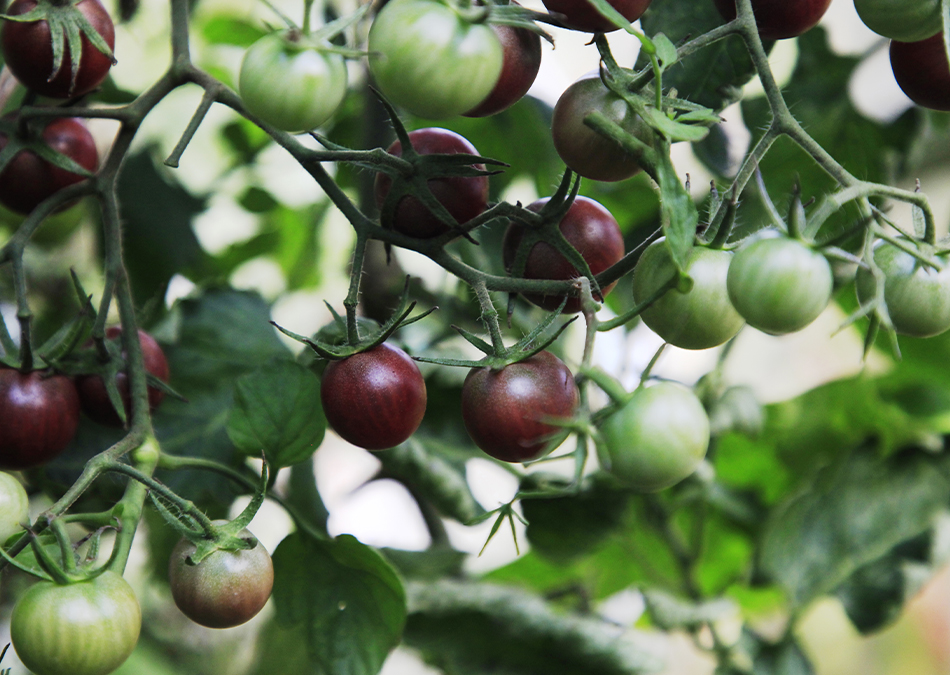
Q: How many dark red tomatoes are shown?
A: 12